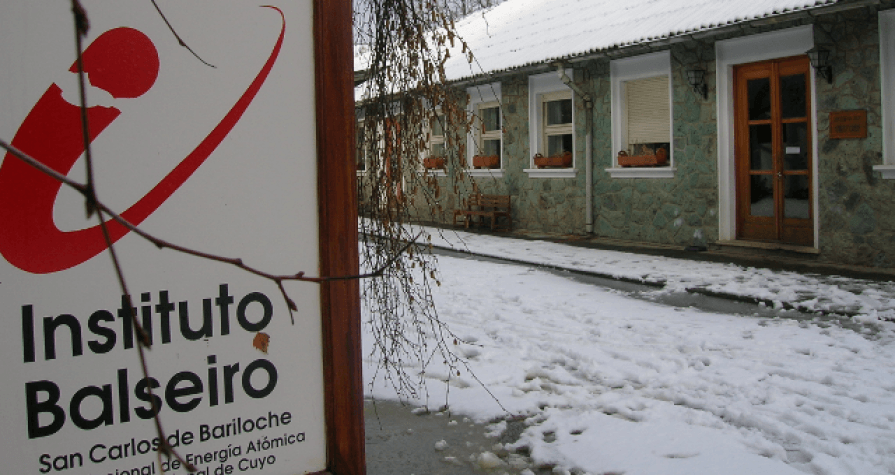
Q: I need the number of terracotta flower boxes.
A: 4